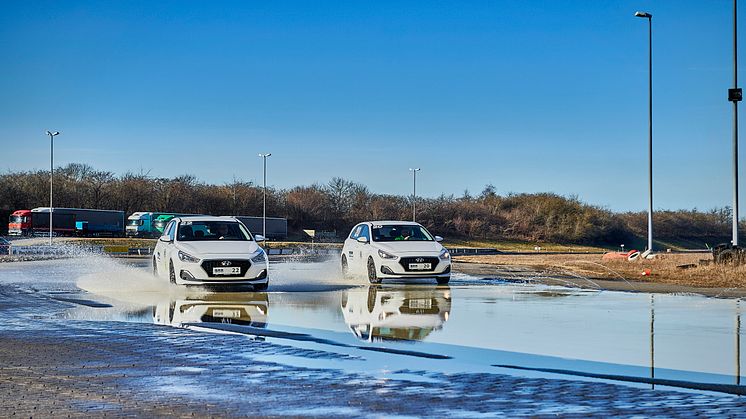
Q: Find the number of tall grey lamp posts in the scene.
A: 5